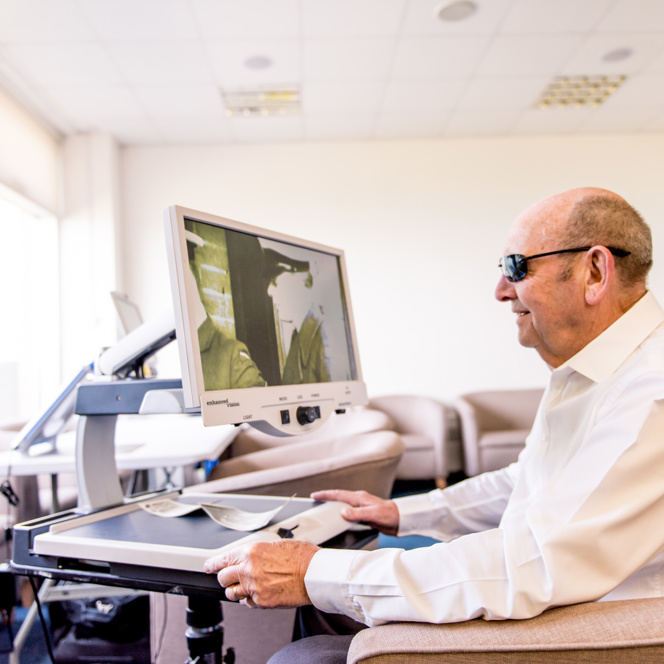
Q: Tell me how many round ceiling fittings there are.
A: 3